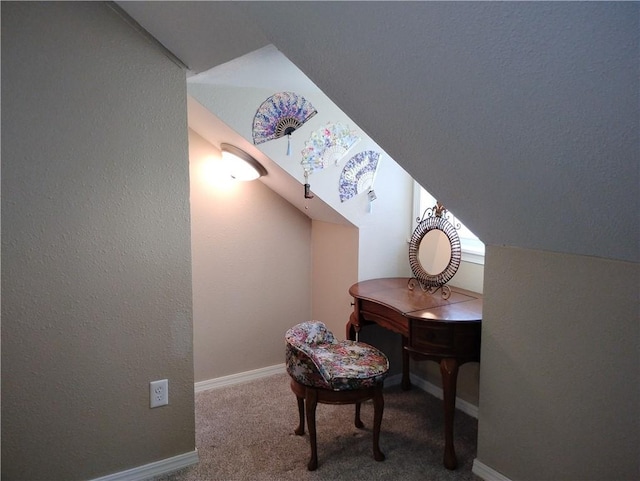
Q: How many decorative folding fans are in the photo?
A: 3